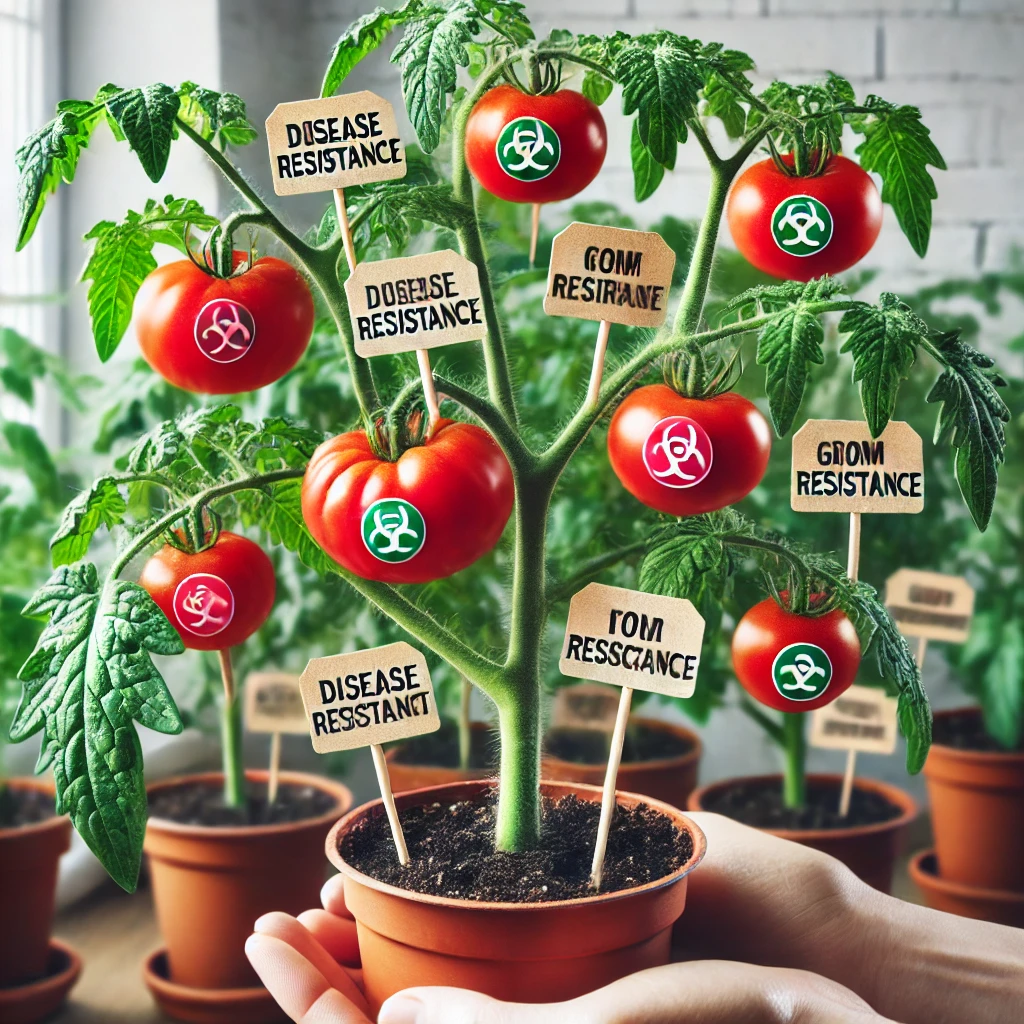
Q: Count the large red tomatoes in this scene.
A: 7